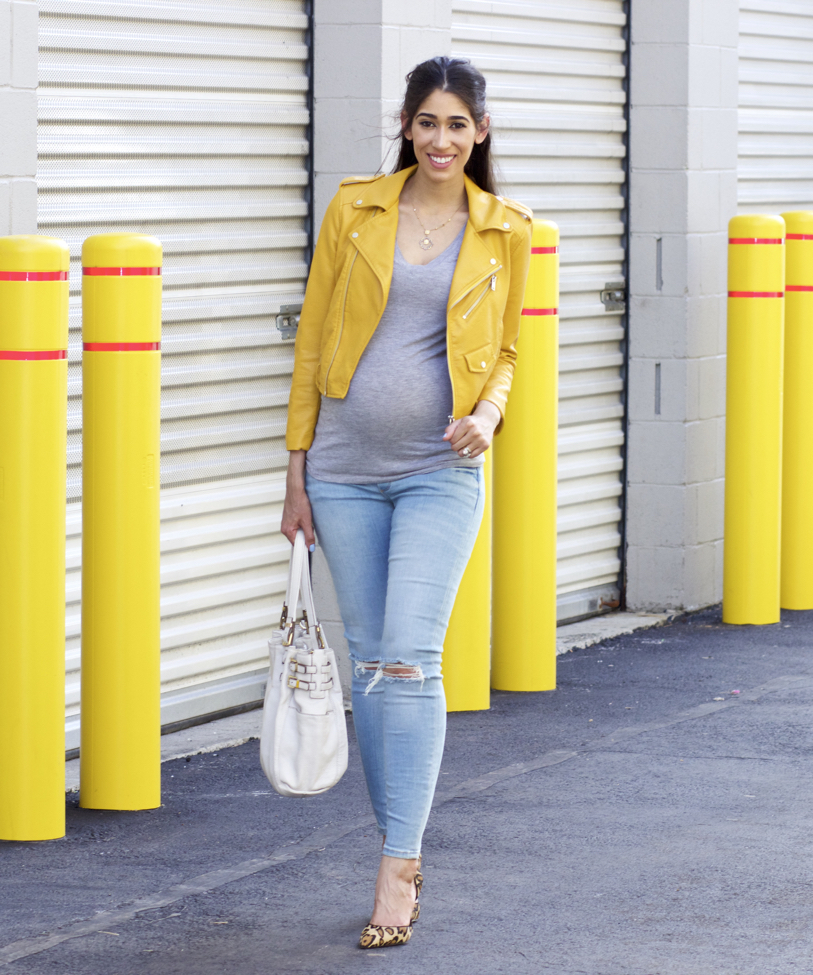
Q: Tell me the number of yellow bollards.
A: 6